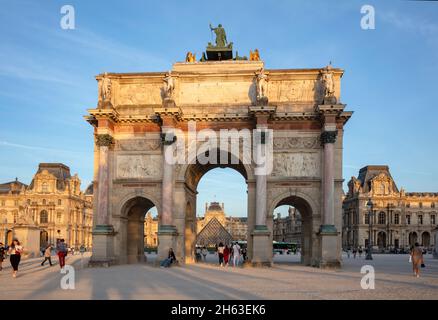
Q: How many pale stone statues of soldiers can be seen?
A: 4